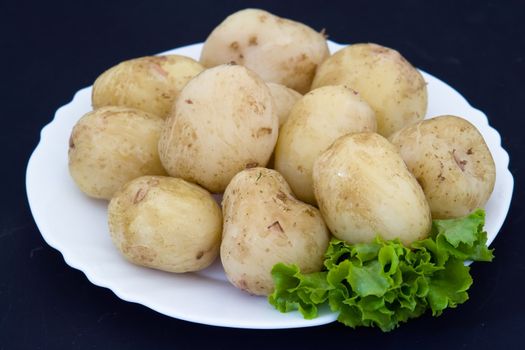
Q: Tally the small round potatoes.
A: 11